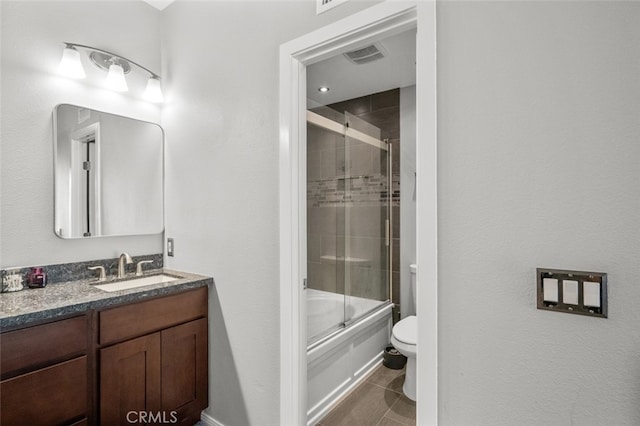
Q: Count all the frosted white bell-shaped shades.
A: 3